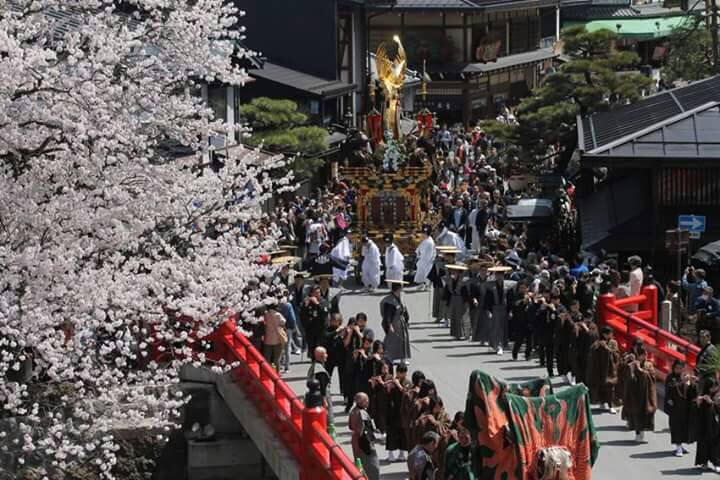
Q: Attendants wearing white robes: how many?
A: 5